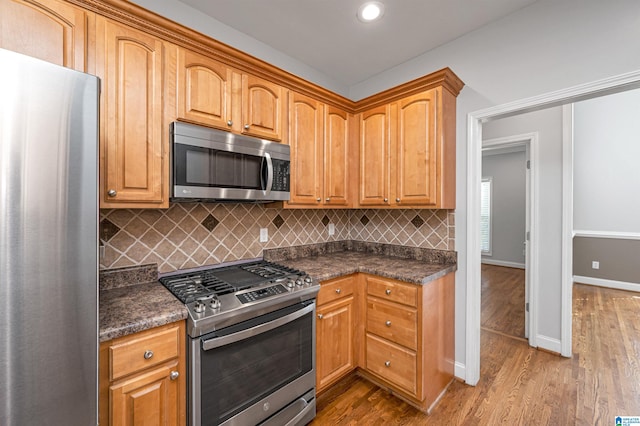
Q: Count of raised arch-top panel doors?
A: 8